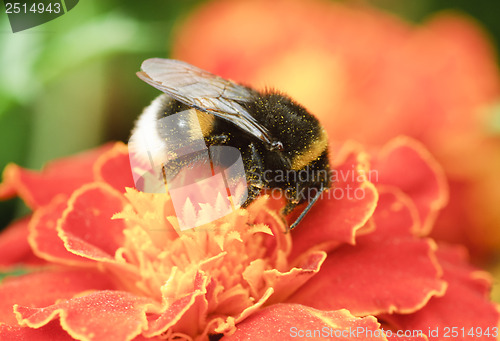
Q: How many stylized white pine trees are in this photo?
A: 0